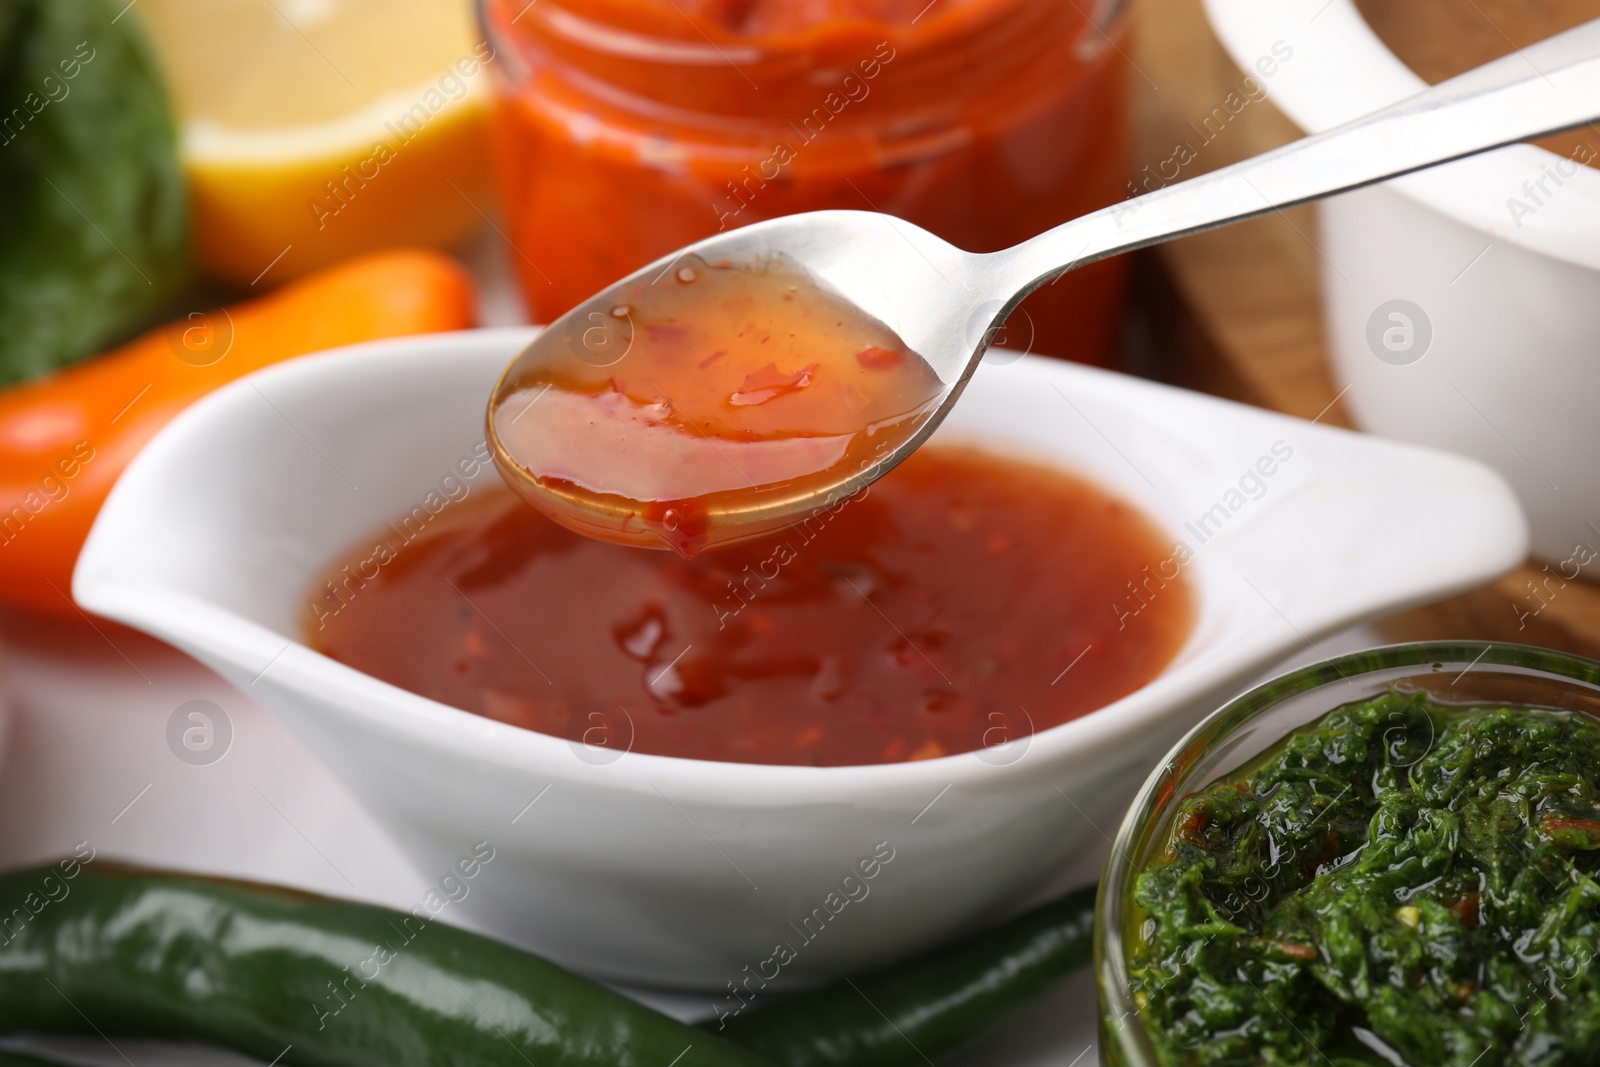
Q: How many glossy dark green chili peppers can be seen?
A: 2